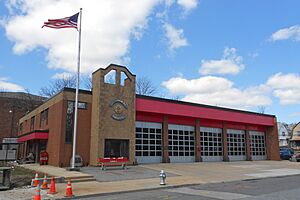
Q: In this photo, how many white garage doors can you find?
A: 5